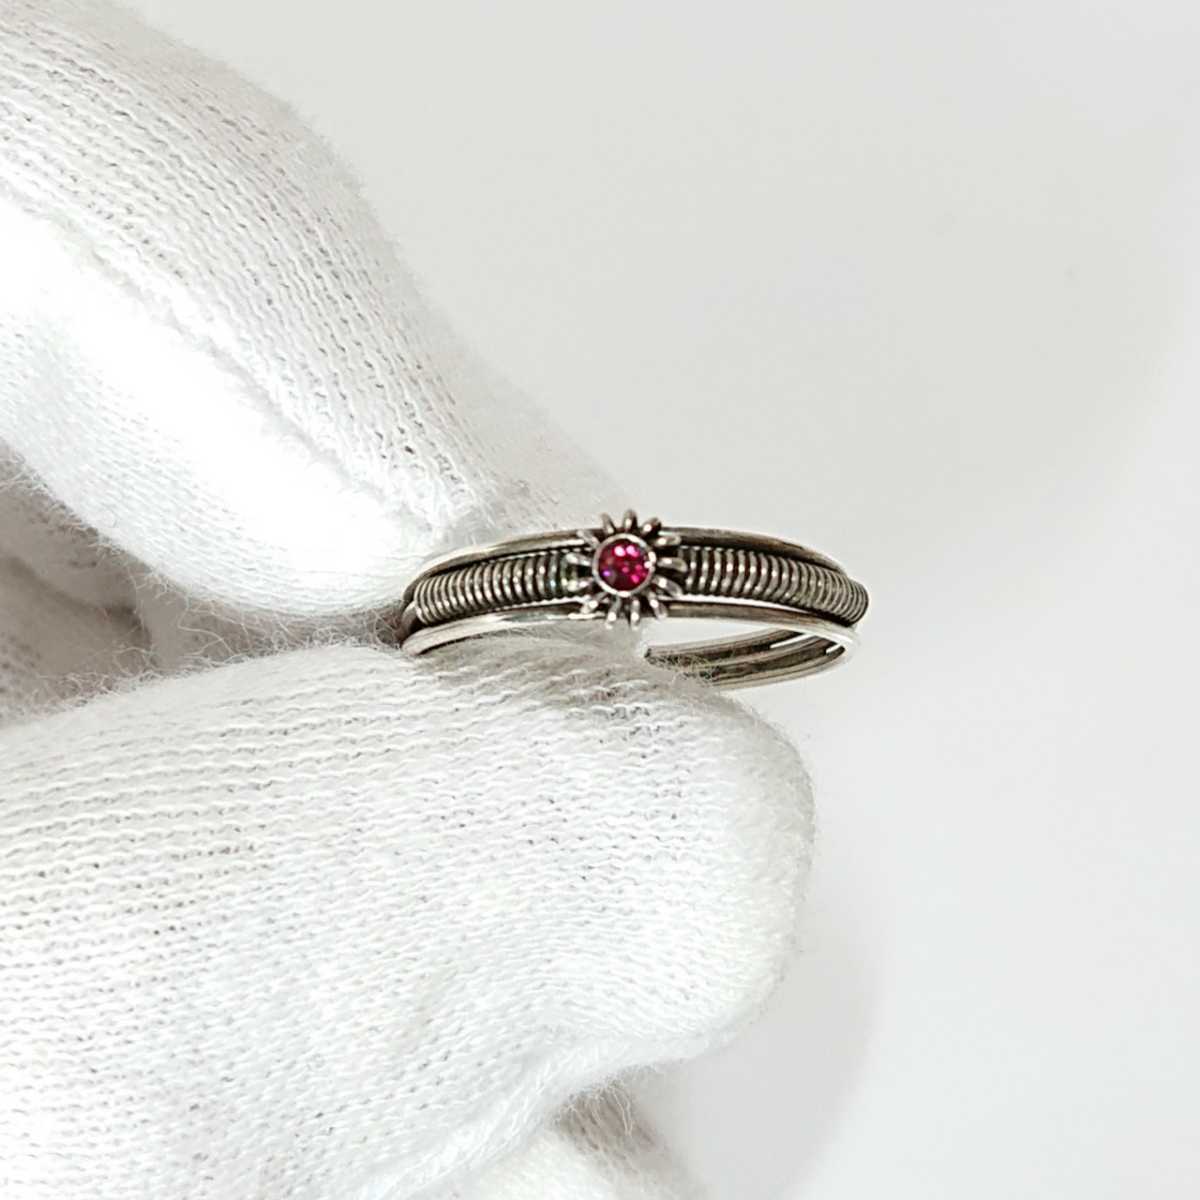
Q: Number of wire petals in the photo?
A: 13